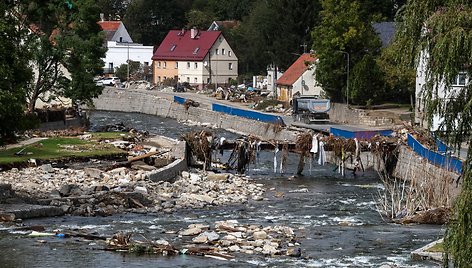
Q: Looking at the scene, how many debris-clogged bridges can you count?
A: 1